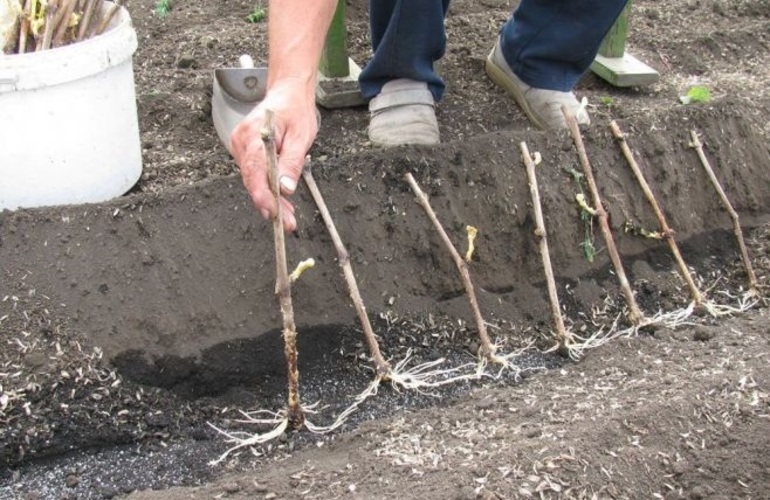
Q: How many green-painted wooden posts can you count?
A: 2